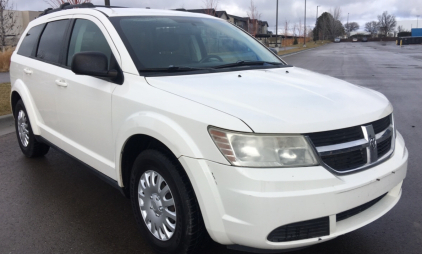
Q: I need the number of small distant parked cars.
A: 3